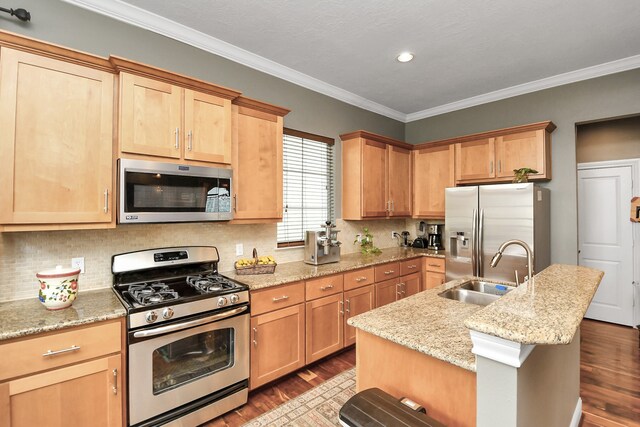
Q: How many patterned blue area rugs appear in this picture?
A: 0